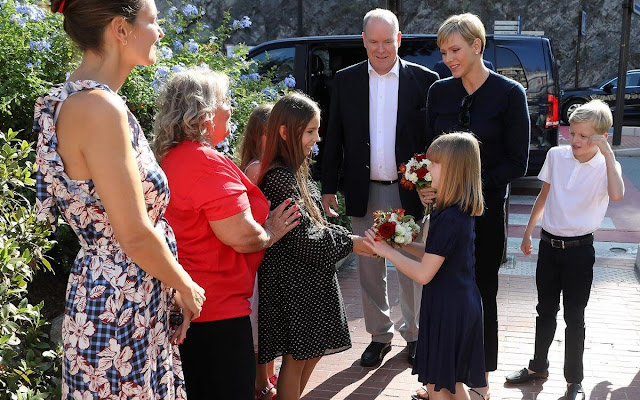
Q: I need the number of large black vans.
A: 1